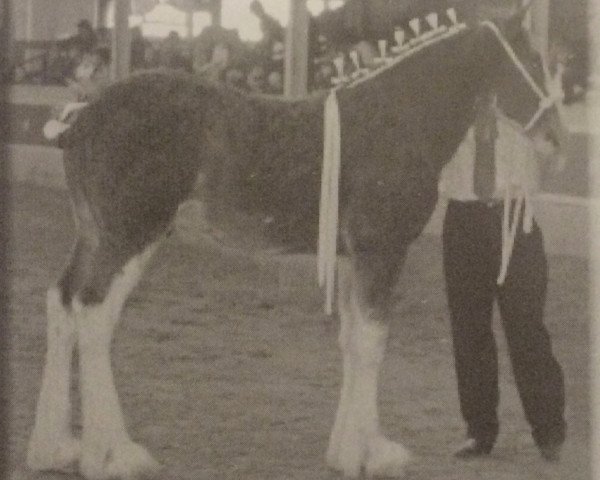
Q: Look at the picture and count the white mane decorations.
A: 7